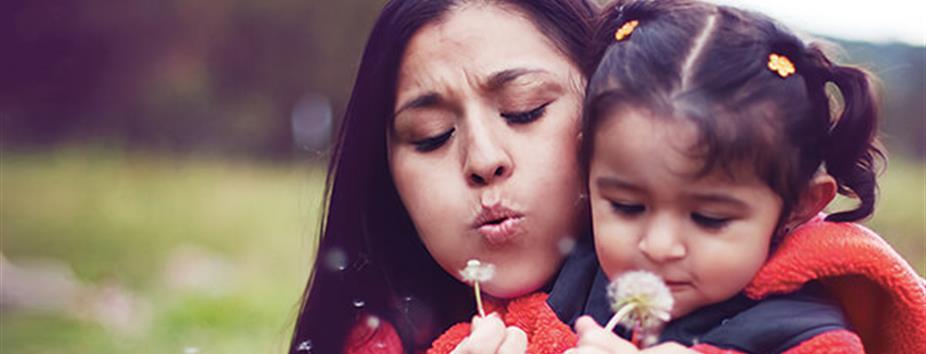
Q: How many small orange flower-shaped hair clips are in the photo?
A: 2